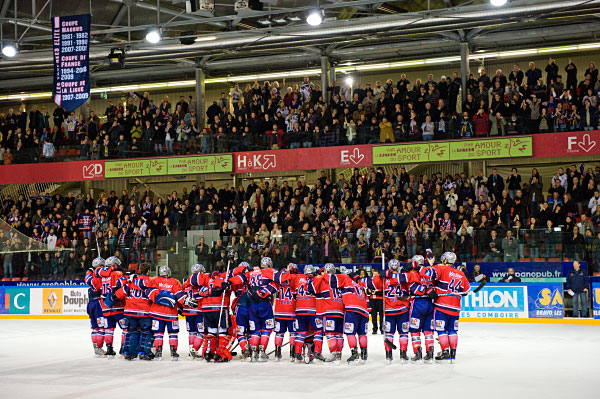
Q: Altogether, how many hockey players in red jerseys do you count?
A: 15